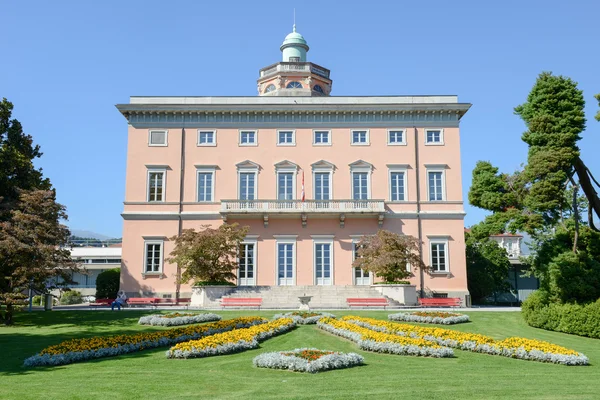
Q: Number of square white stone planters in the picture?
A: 2